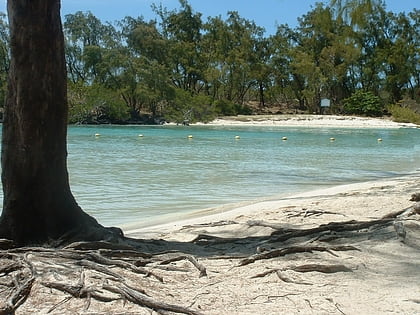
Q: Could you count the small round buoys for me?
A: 7